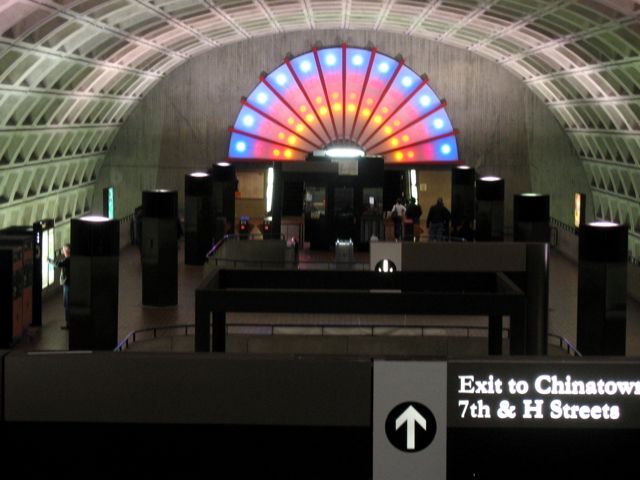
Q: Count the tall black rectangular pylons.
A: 8